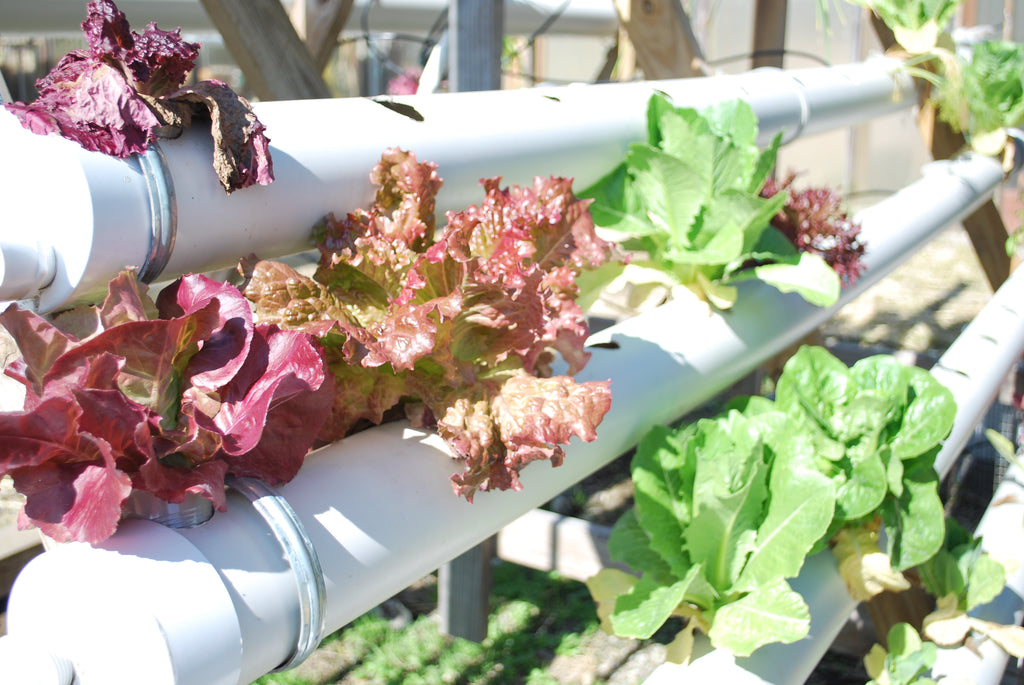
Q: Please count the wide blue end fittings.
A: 0